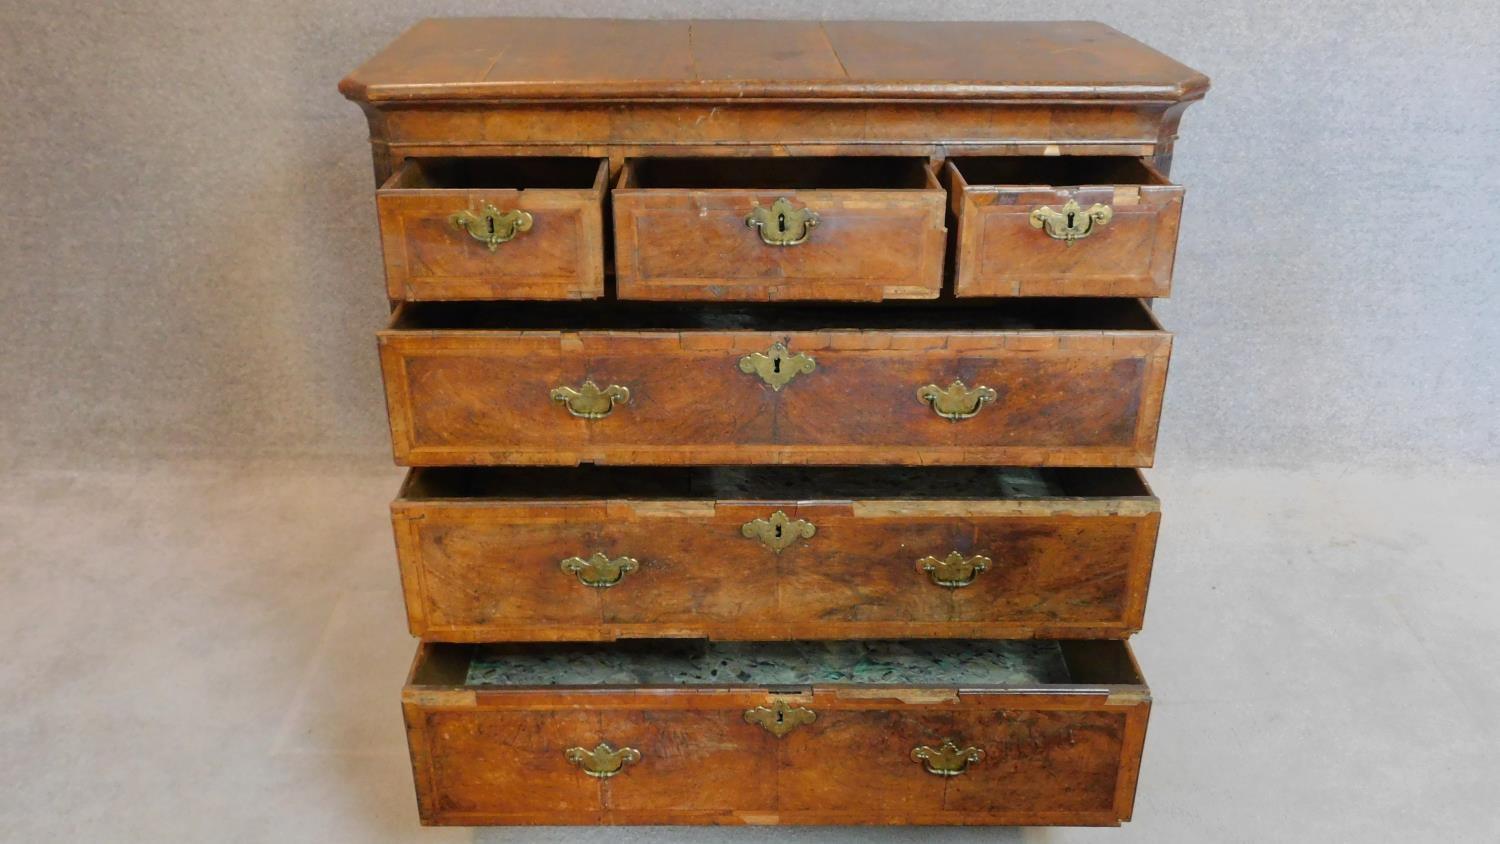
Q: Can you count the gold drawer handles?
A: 9